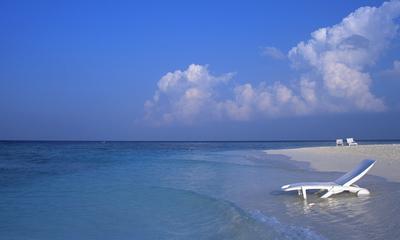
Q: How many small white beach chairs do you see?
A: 2